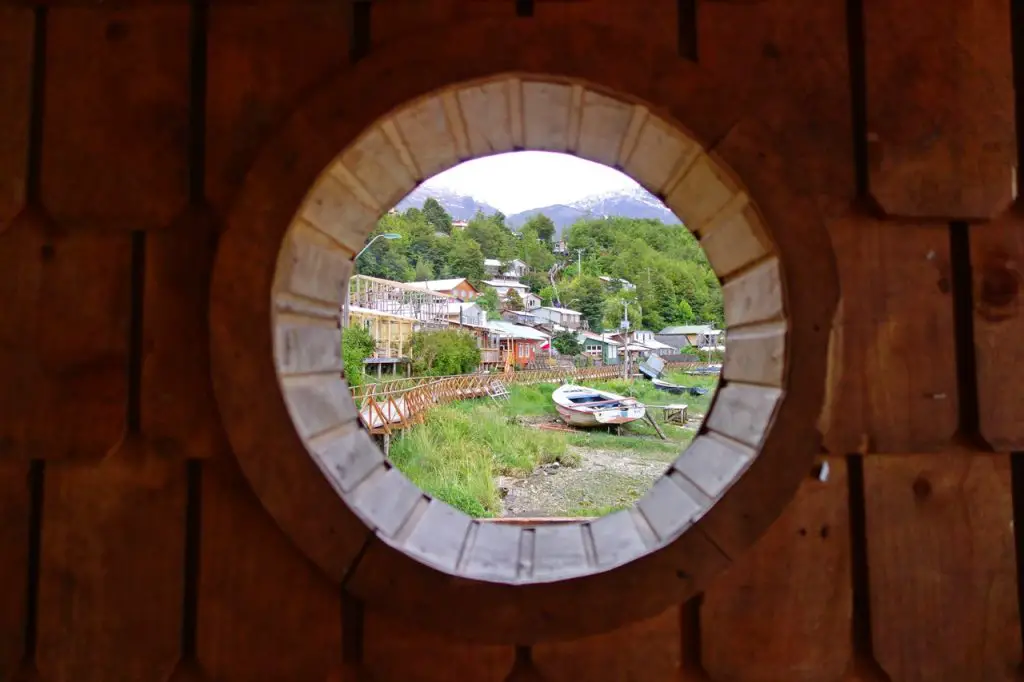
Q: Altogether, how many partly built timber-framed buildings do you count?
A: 1